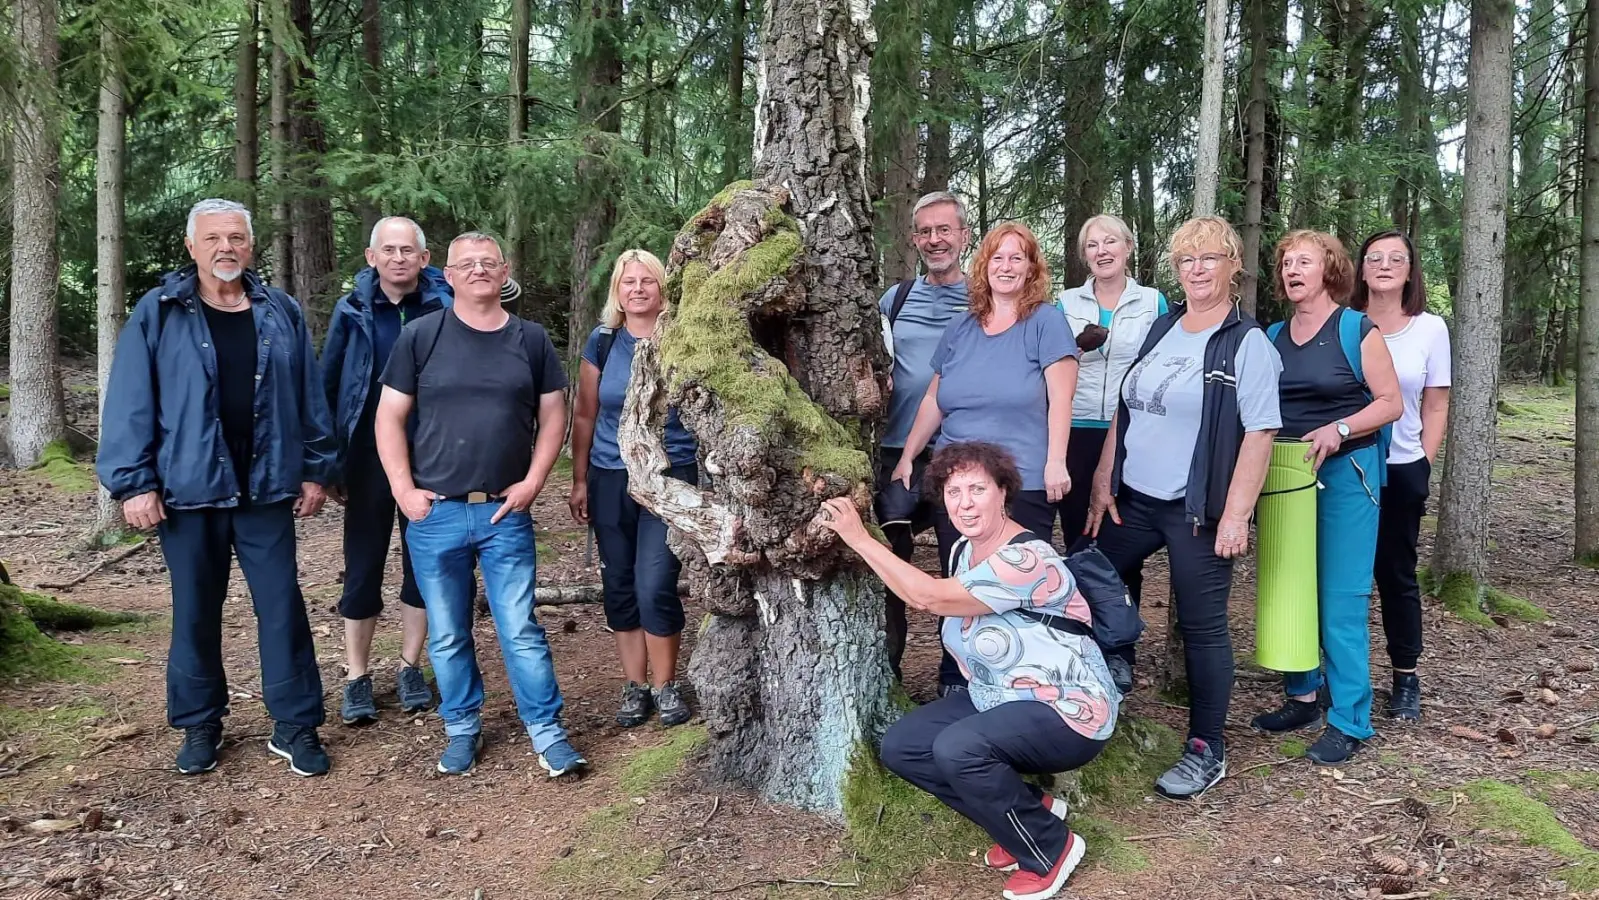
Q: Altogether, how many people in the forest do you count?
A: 11